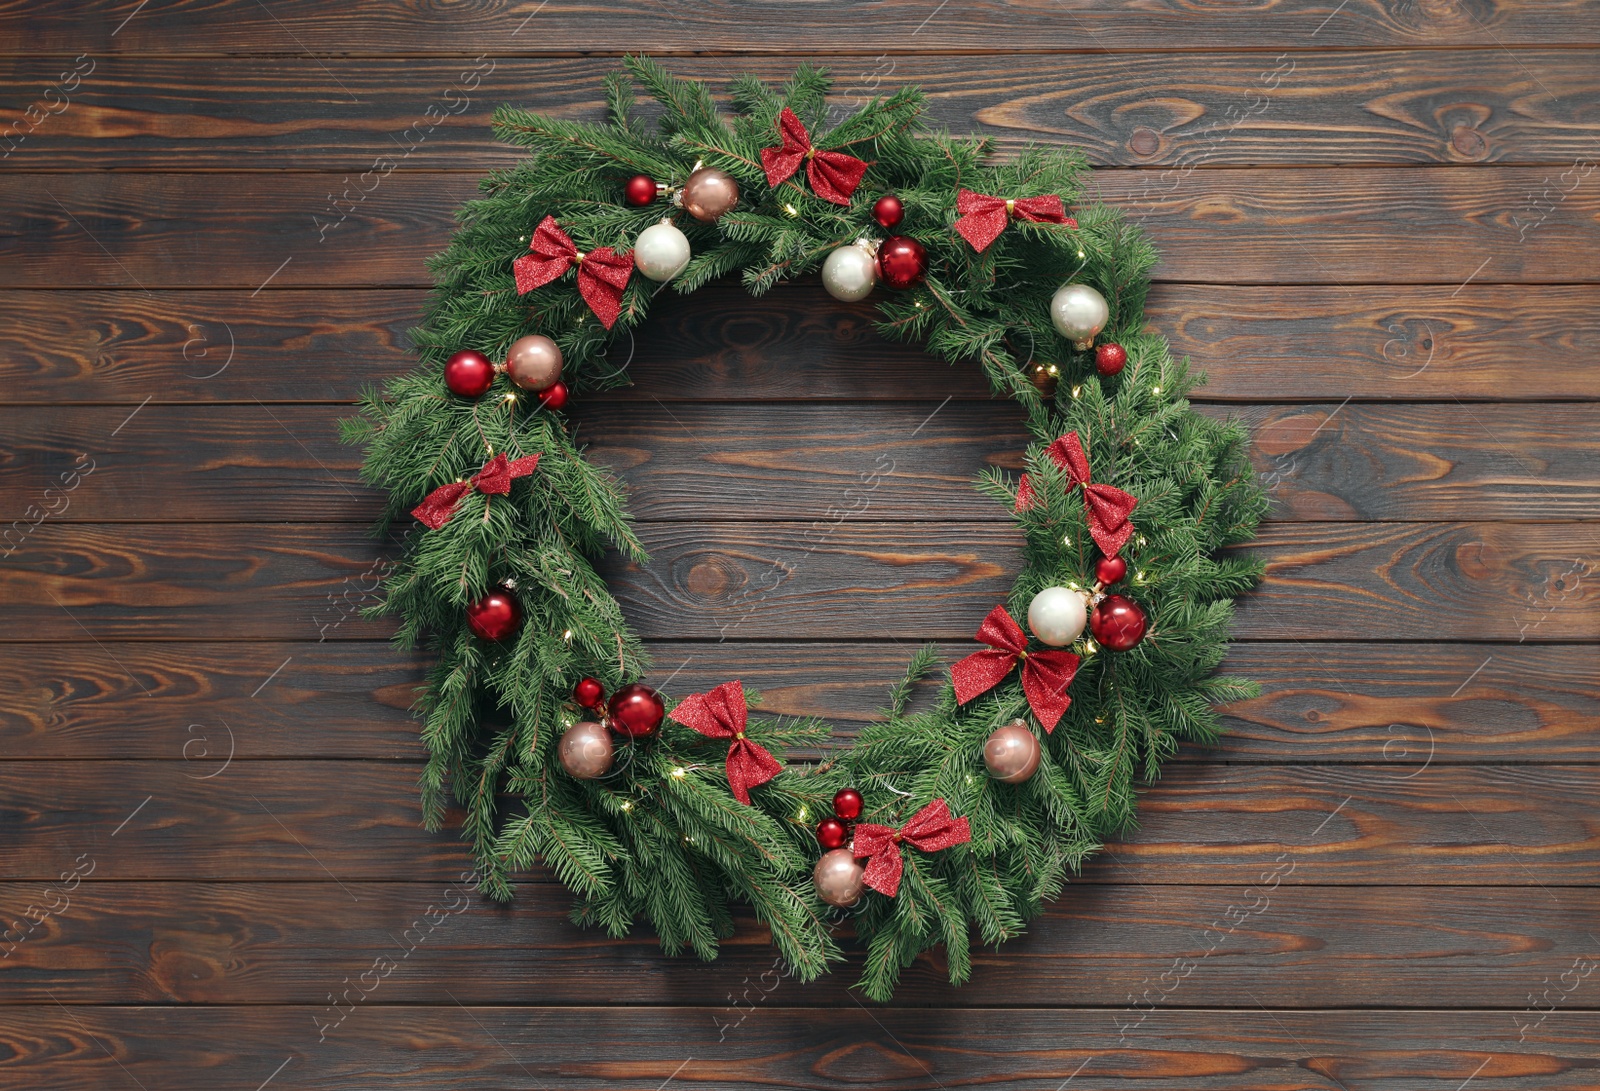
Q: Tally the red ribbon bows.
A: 8